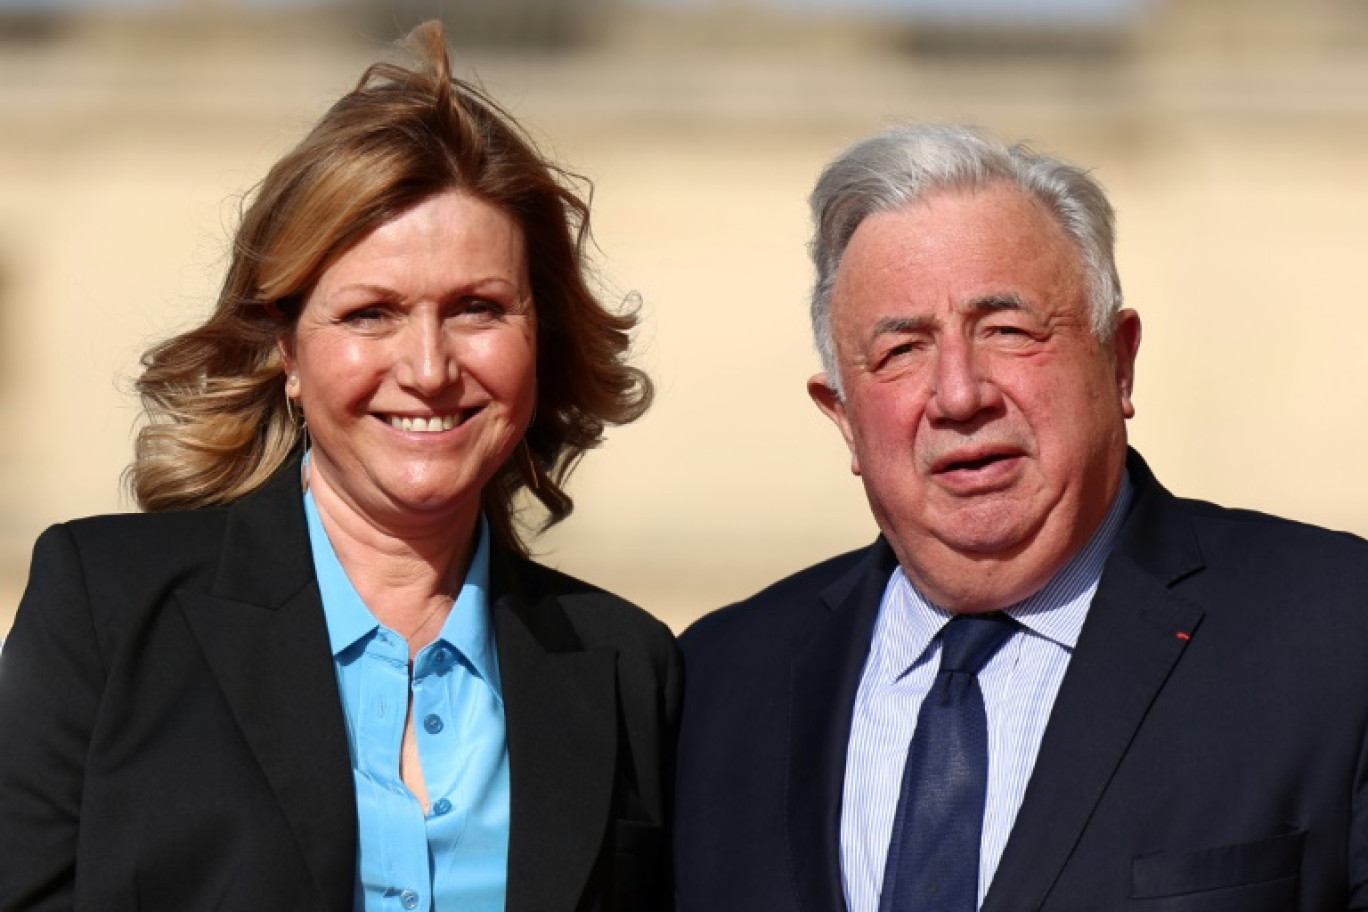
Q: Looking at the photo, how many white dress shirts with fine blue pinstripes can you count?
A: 1